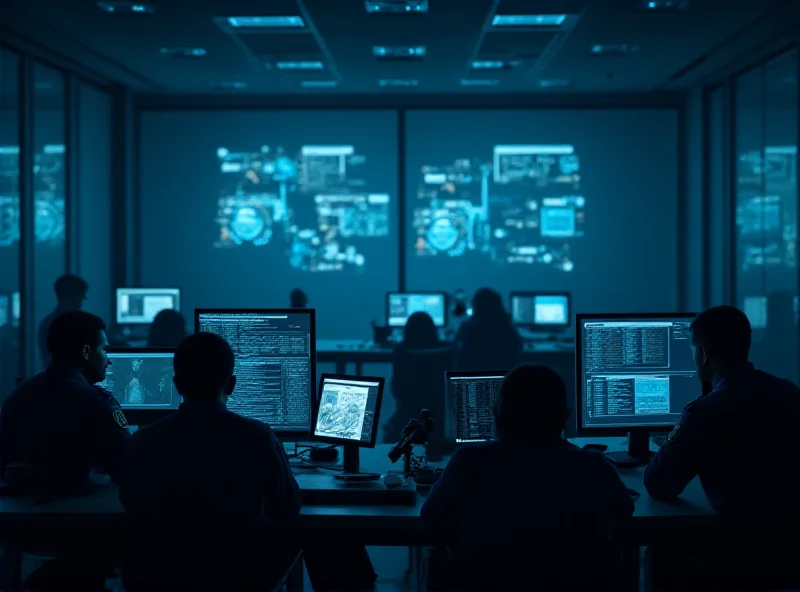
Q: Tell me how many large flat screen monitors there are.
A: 2